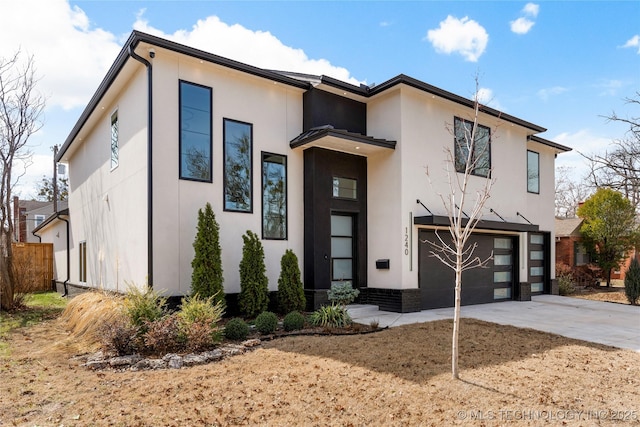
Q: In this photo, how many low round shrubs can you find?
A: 3